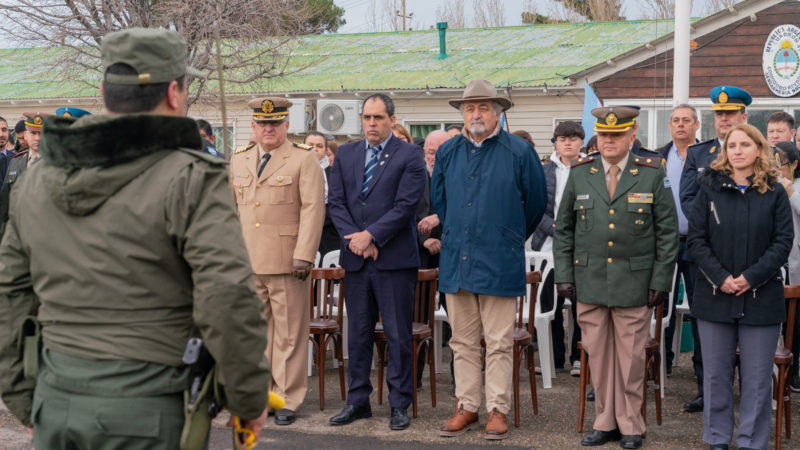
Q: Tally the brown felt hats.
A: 1